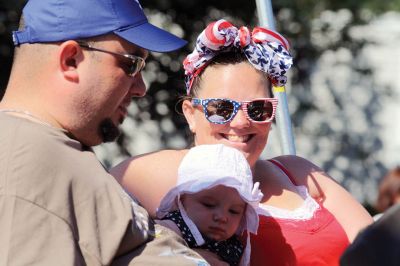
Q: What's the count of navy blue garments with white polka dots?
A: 1